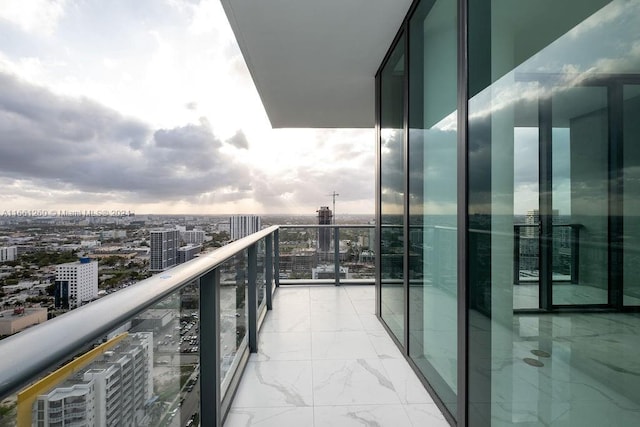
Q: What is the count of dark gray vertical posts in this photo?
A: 5